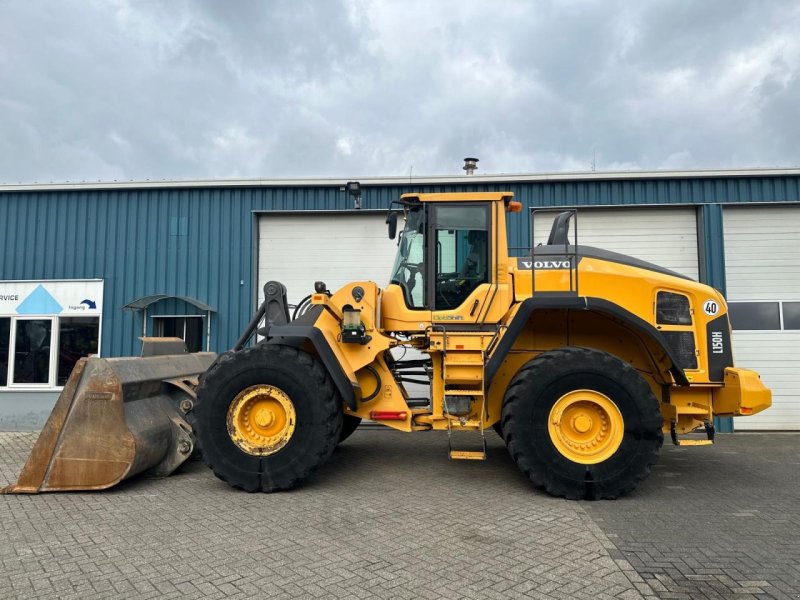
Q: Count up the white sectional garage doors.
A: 3